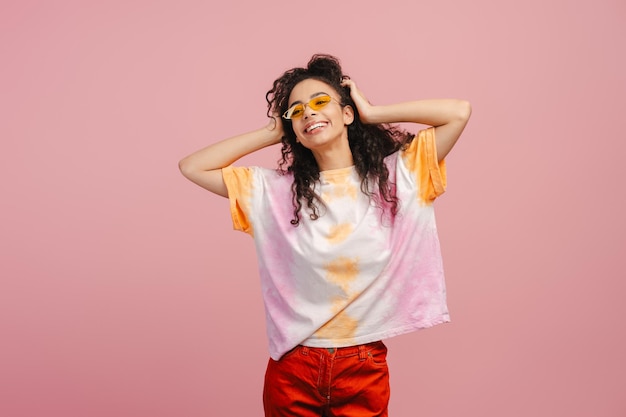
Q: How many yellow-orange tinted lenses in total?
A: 2